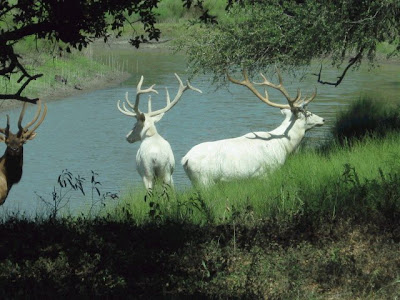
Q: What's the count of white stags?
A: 2